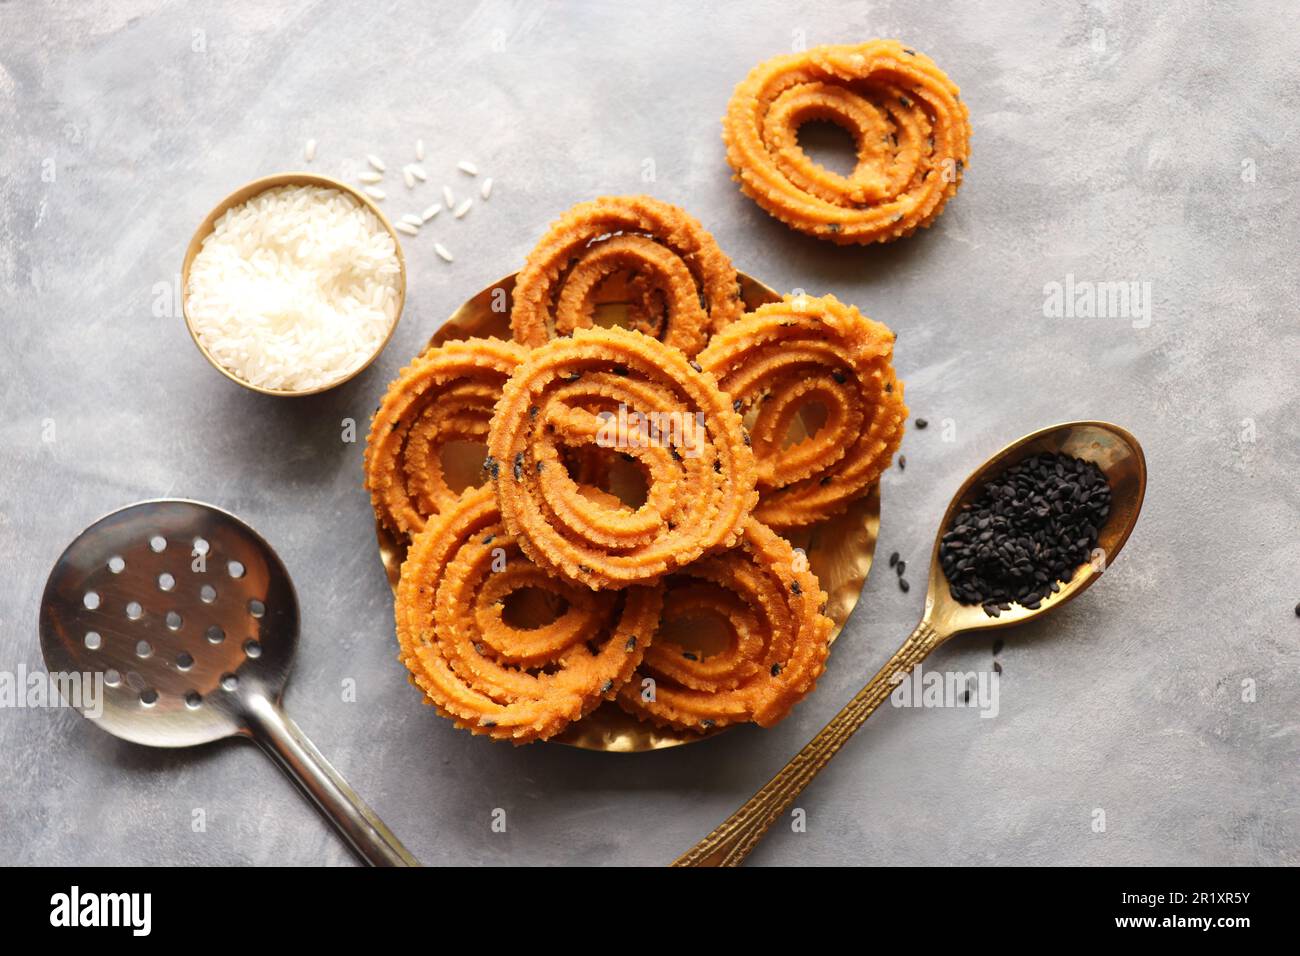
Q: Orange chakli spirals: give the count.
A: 7